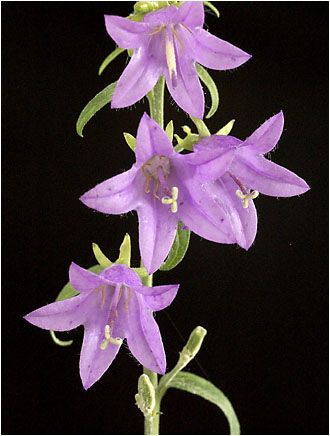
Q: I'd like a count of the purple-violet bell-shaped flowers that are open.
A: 4